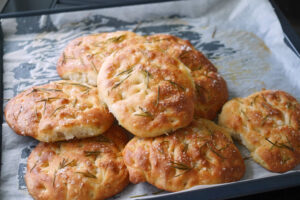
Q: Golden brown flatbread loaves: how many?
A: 7